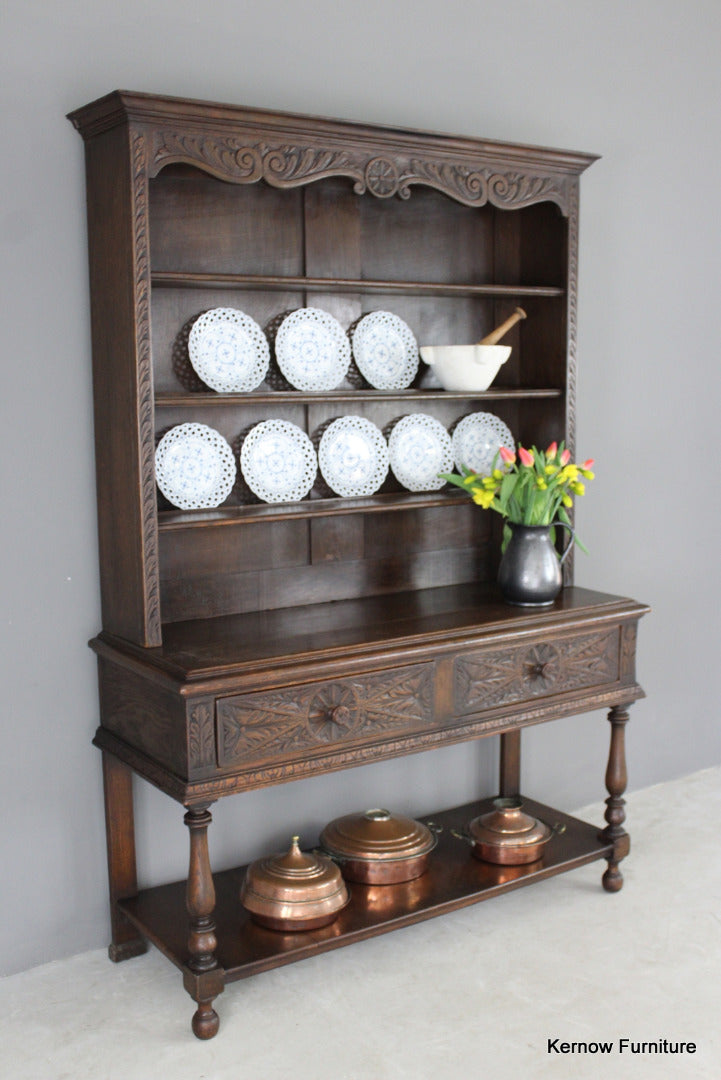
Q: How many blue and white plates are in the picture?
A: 8